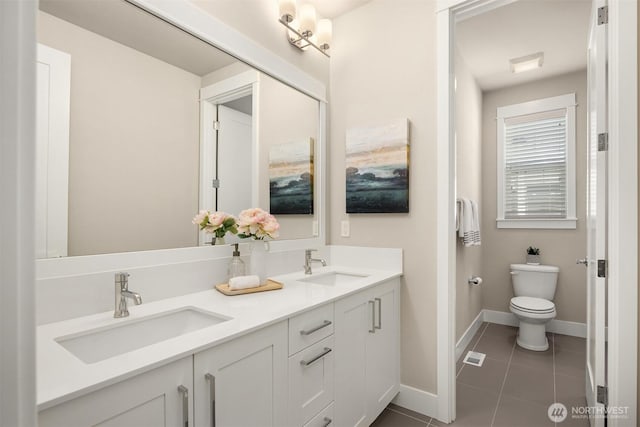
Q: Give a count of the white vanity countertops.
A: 1